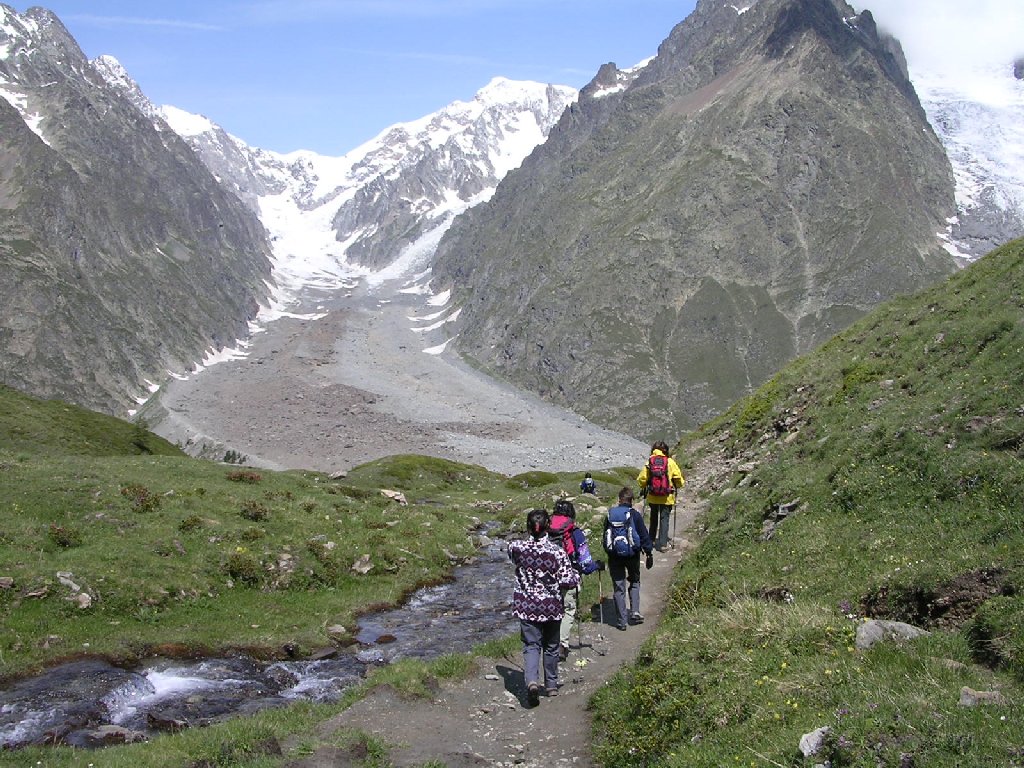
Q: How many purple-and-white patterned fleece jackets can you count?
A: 1